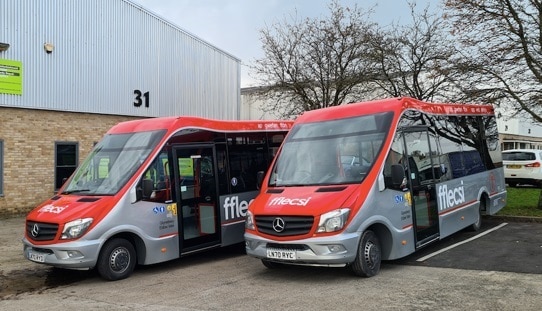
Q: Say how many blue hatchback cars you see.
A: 0